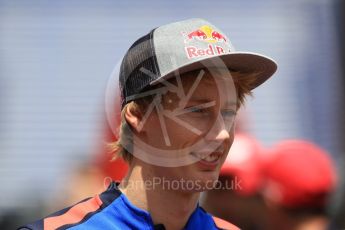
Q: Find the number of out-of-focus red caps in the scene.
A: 2